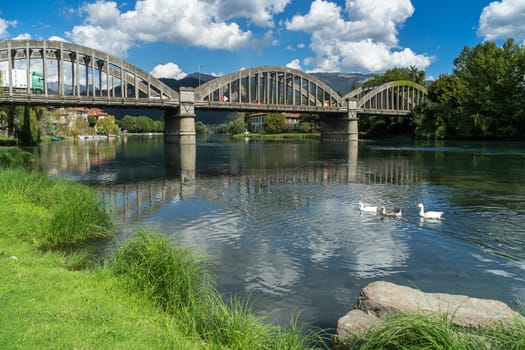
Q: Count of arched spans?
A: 3